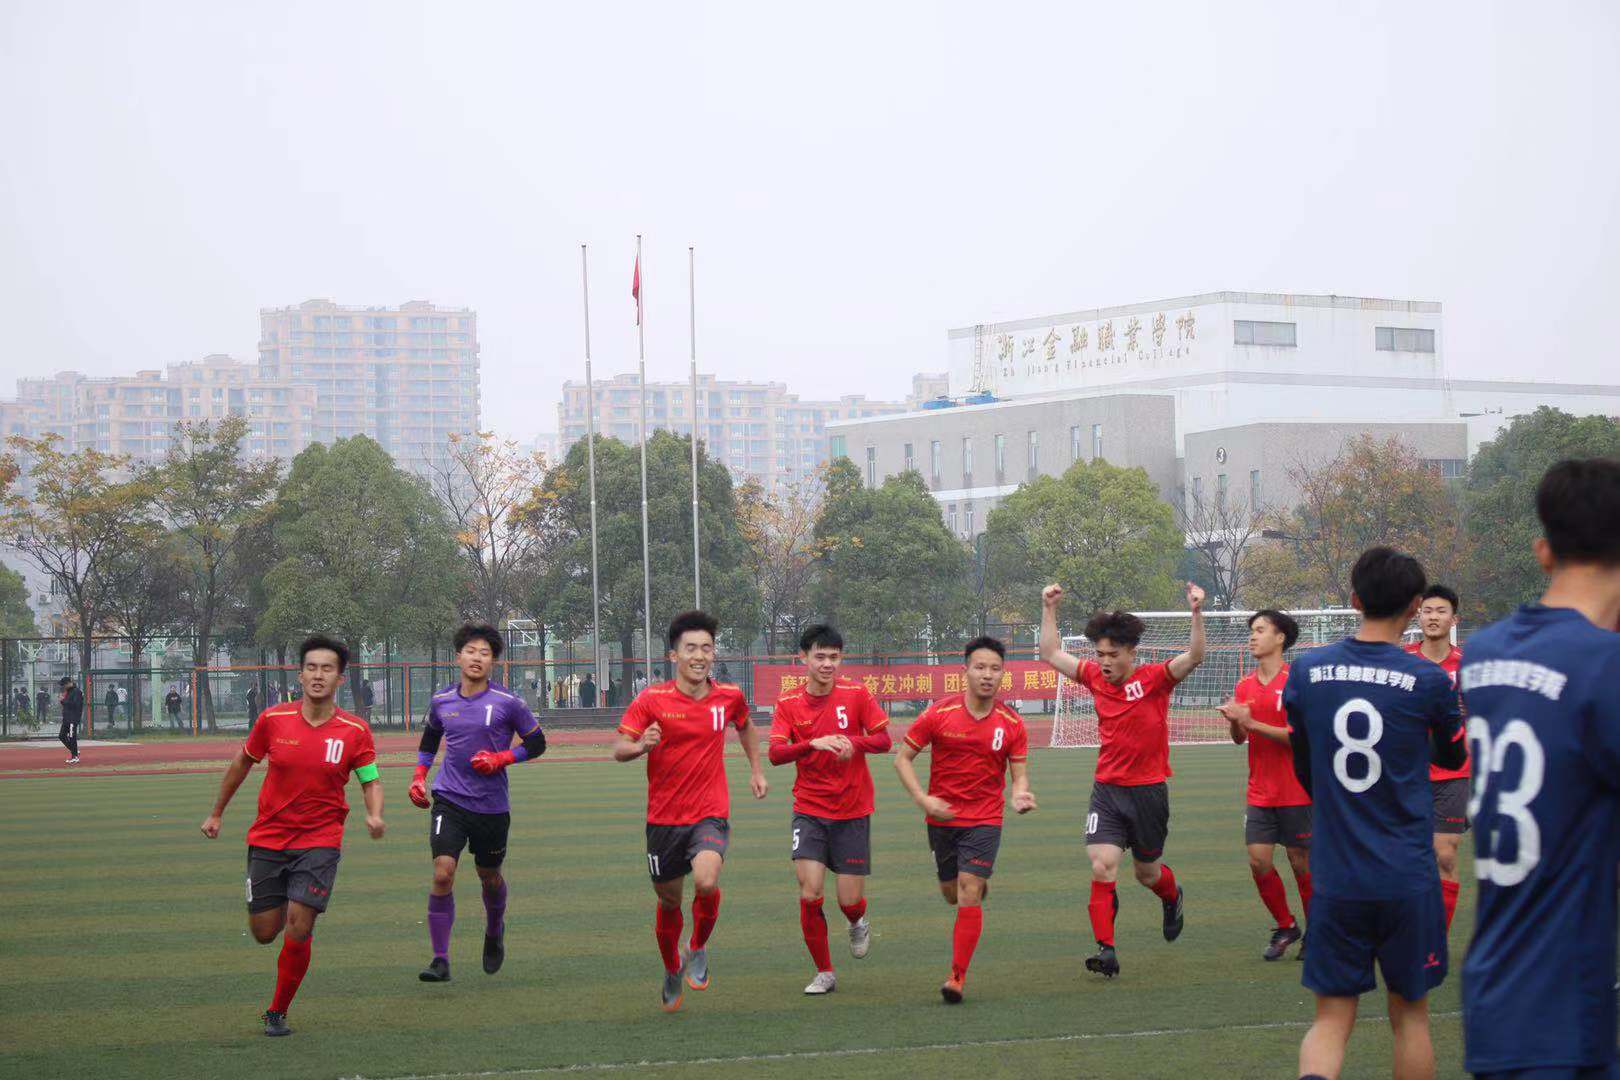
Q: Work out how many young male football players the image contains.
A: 10